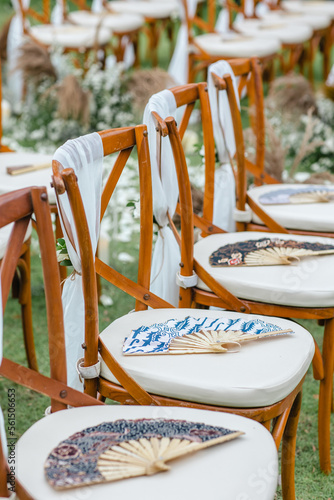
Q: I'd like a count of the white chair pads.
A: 13